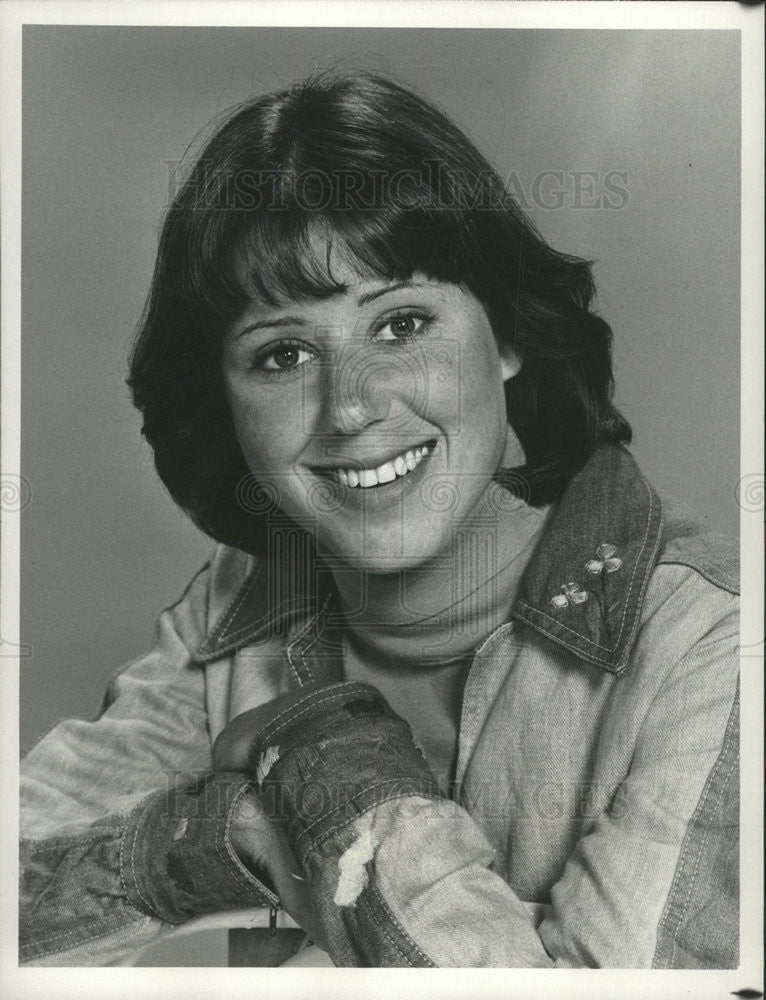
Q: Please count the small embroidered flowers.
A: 2